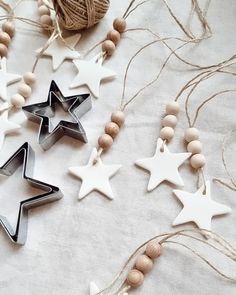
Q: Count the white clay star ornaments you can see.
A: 8